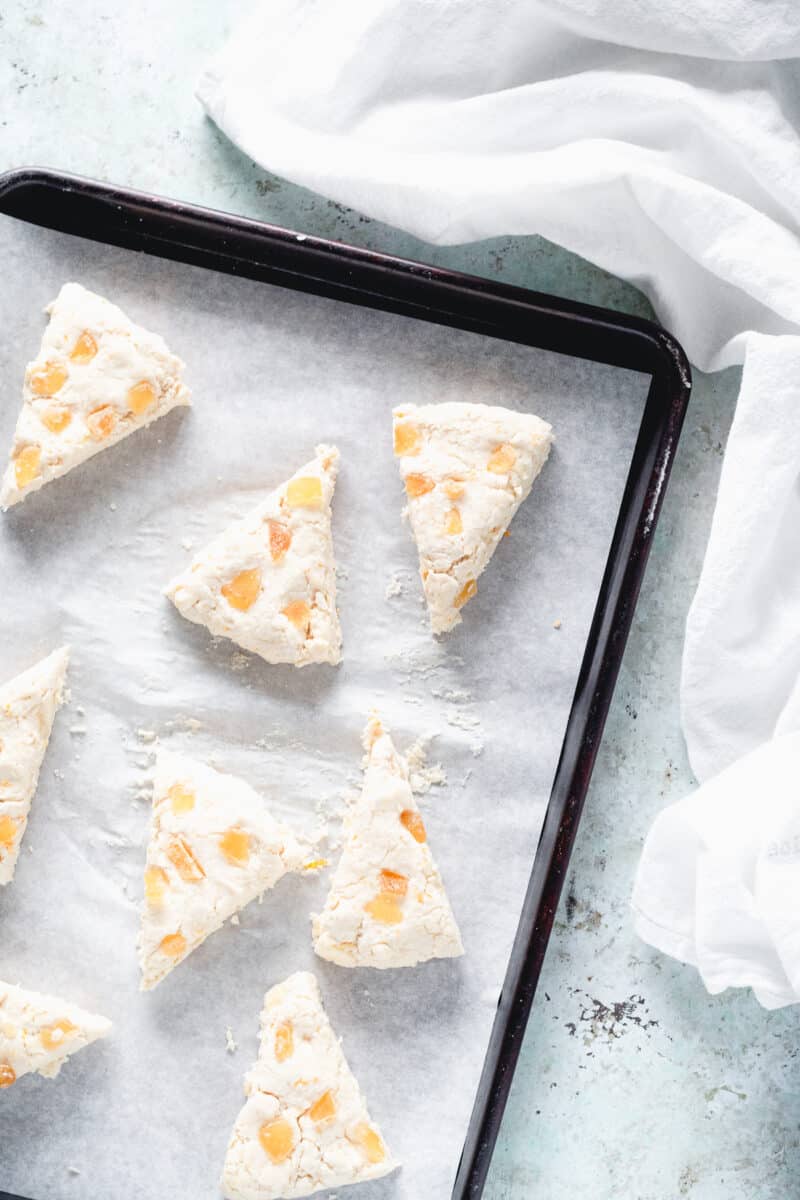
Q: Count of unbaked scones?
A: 8